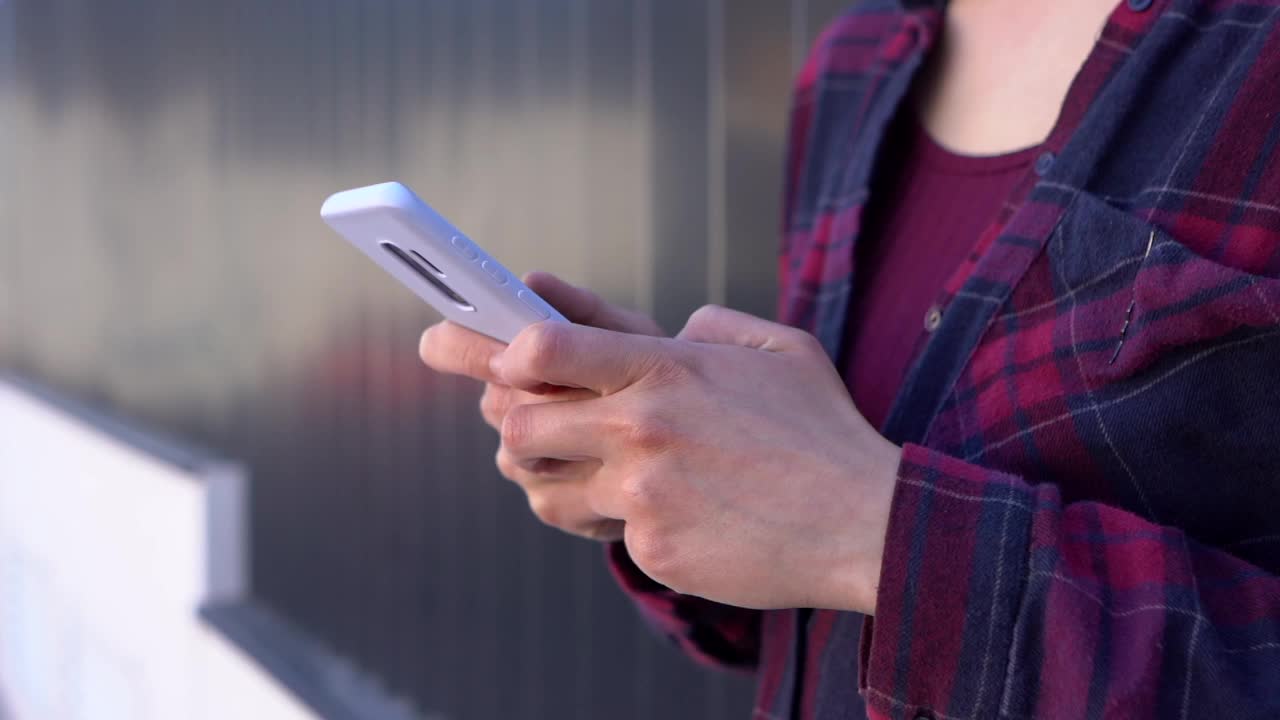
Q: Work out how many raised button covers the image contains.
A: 3